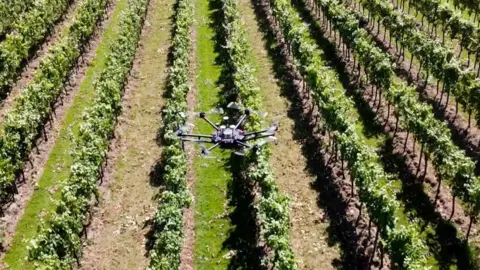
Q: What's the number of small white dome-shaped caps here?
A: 3